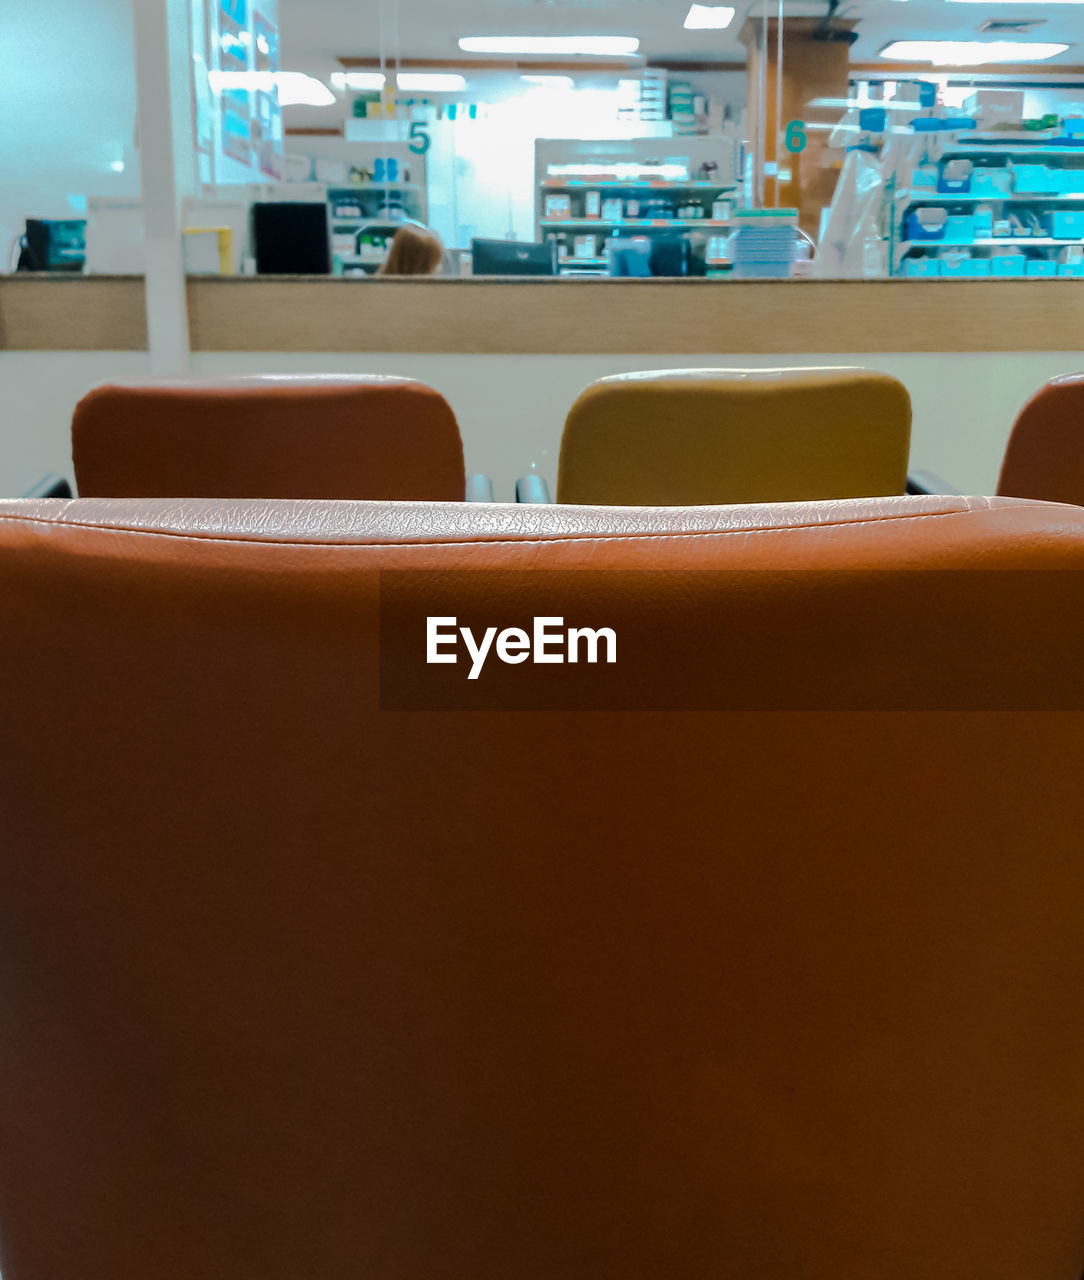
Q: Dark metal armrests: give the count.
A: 4